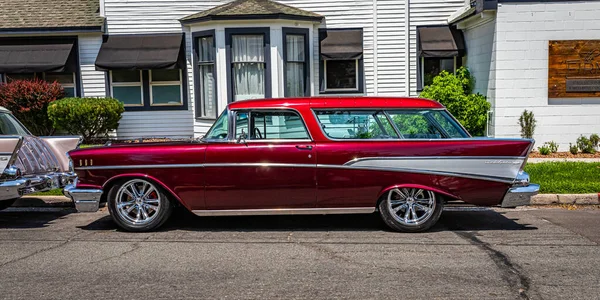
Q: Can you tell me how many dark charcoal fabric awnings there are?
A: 4